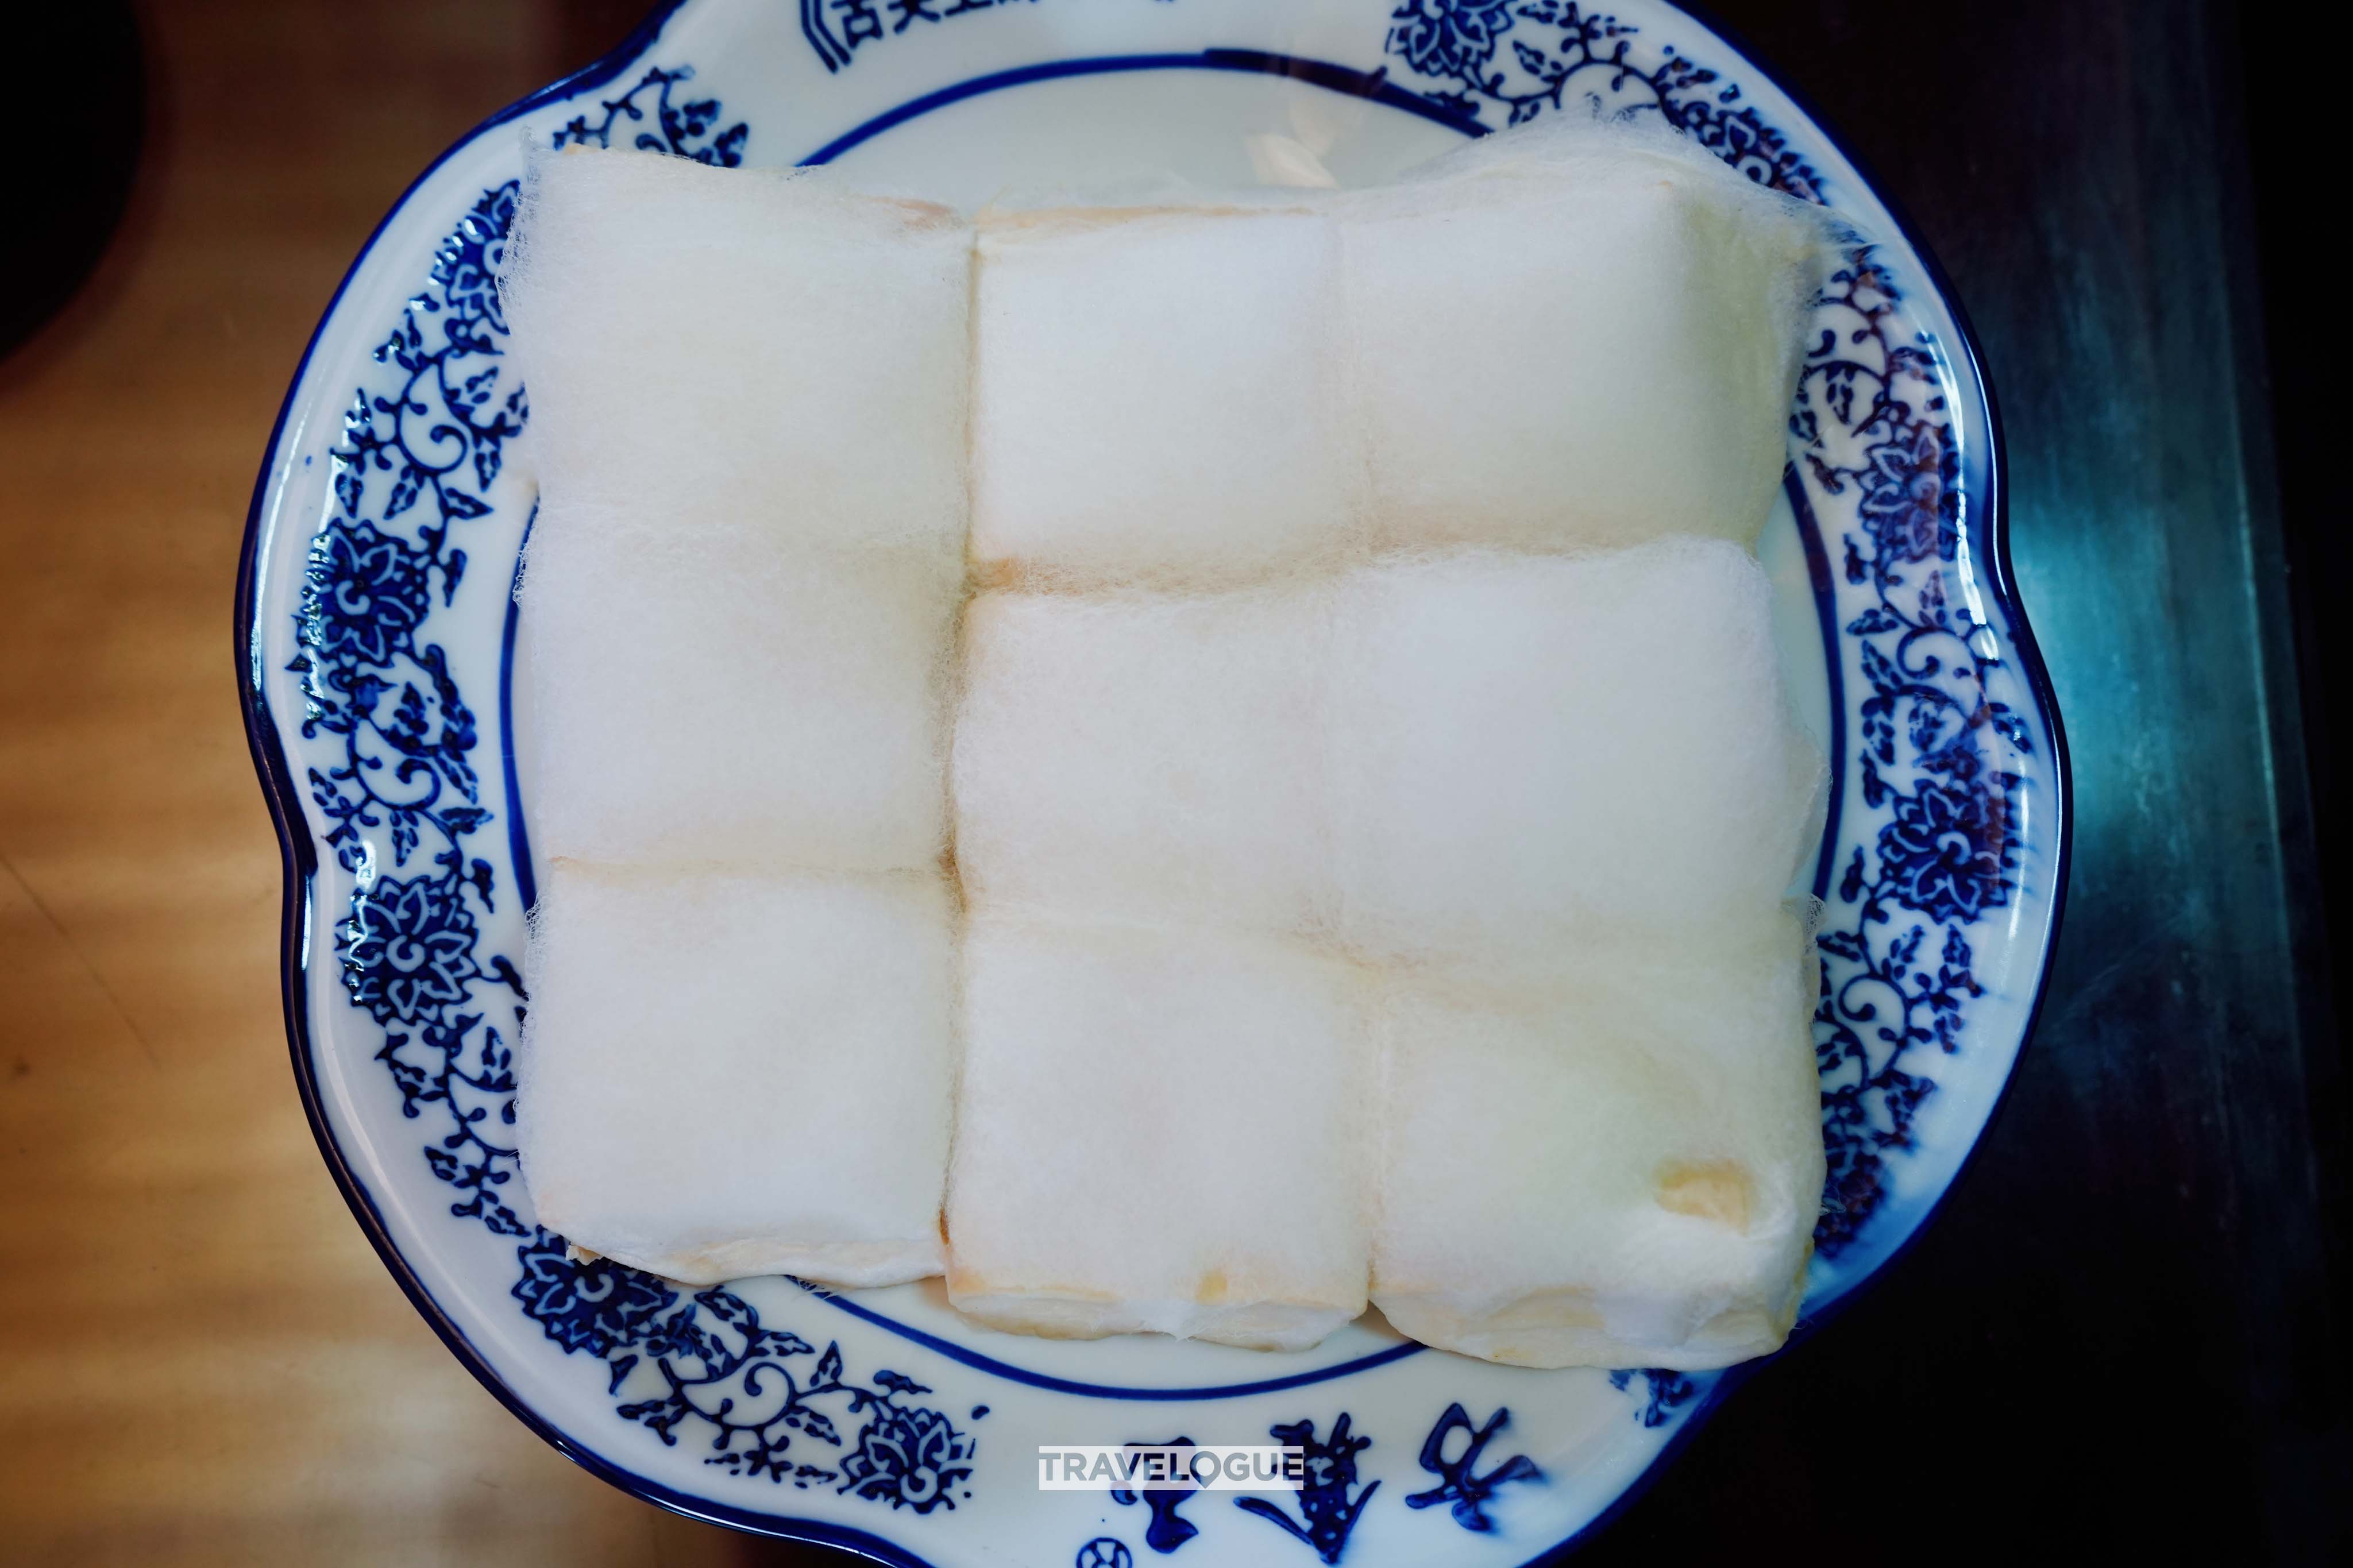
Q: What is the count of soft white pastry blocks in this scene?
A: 9